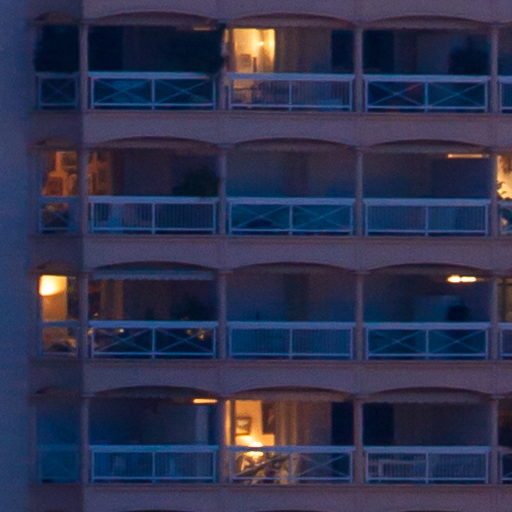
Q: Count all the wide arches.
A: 12